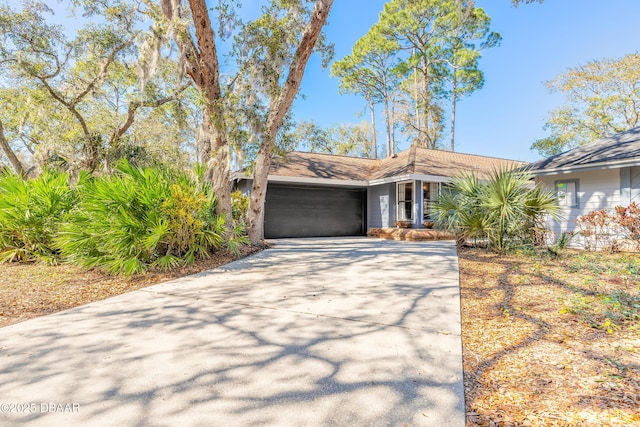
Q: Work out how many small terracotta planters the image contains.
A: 2